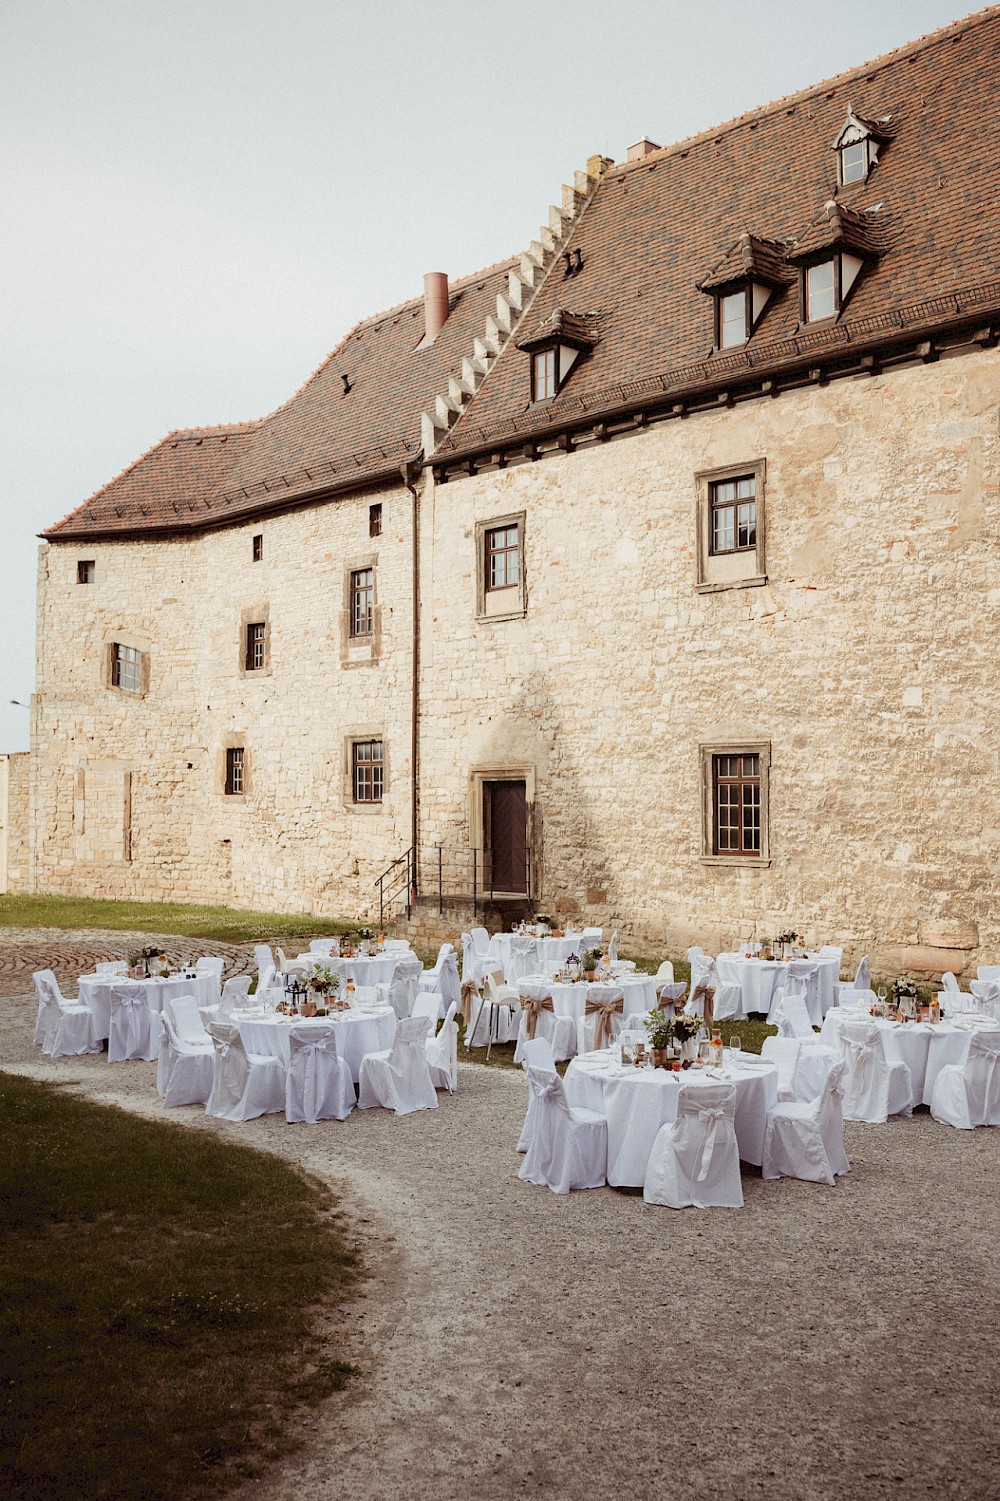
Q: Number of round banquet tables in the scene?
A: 8